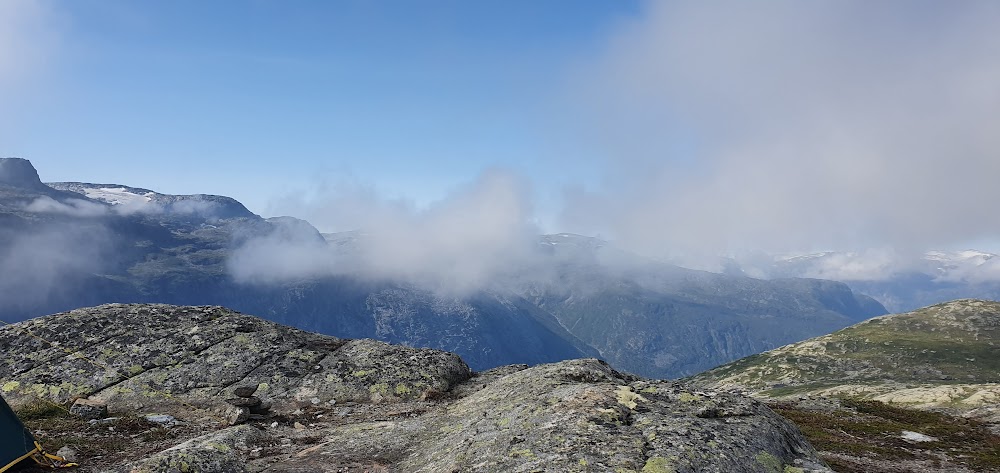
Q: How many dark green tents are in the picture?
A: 1